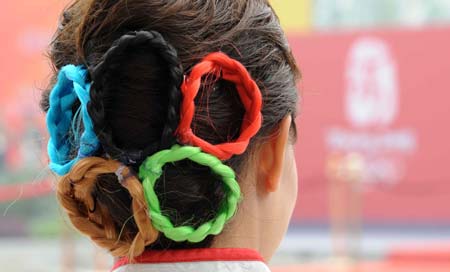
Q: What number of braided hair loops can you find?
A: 5